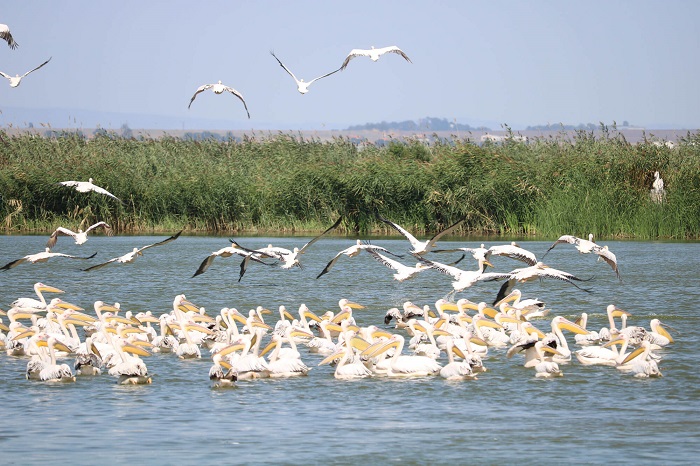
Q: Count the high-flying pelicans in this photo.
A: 5